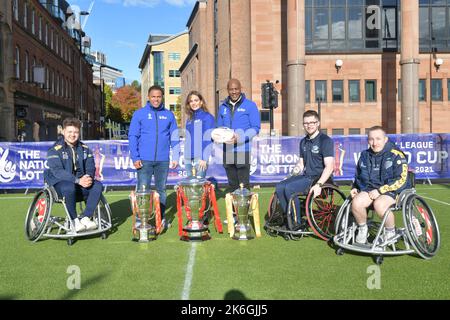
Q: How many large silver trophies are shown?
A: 3